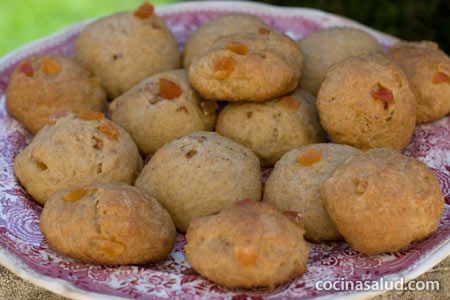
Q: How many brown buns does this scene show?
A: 15